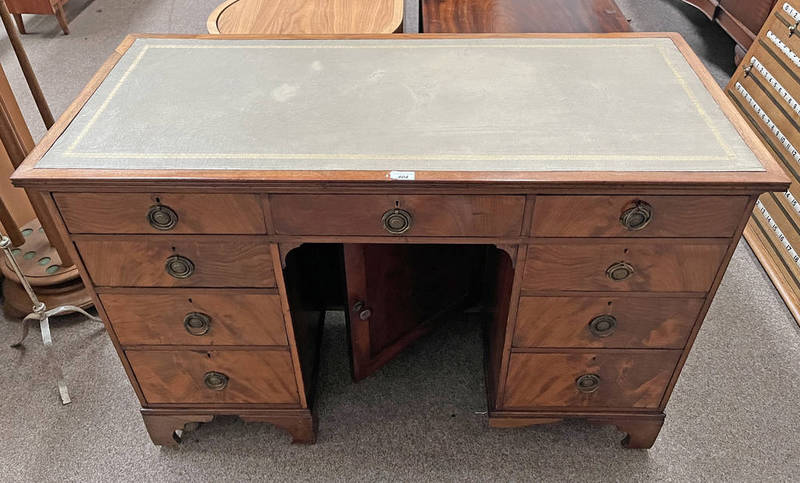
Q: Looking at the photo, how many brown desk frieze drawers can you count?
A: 3